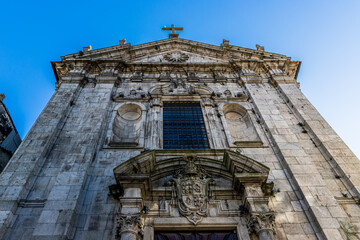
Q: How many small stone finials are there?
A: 4